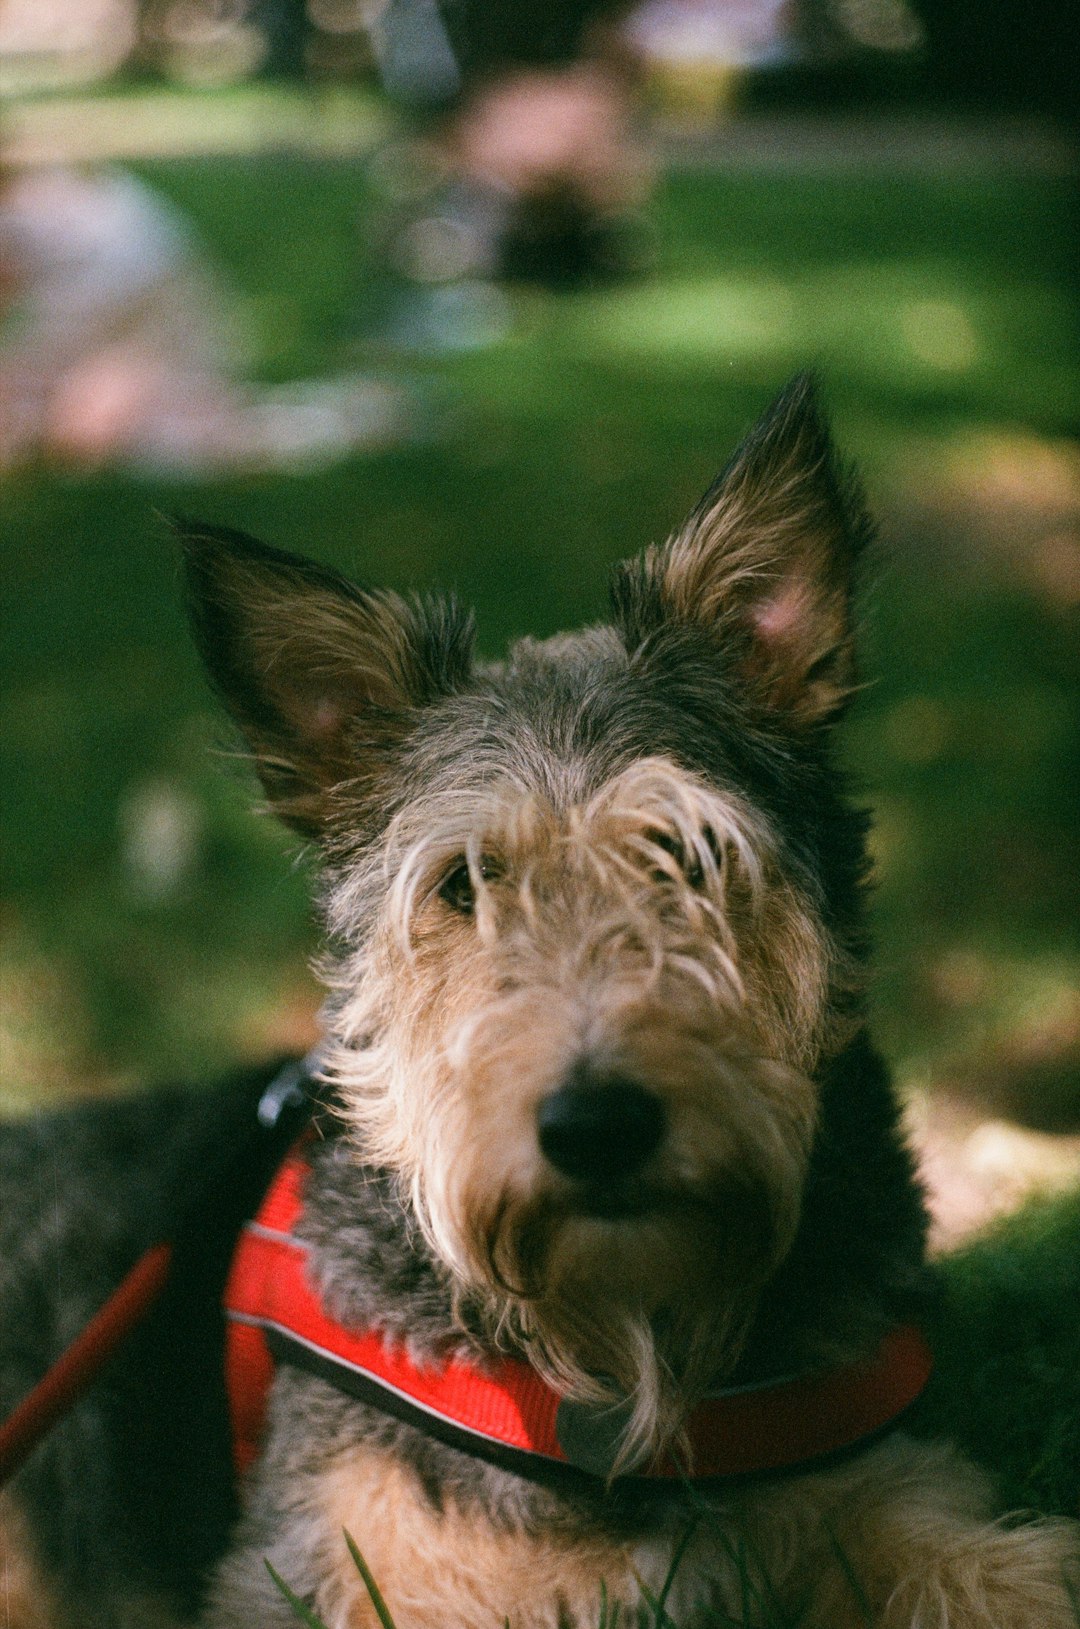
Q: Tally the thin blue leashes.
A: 0